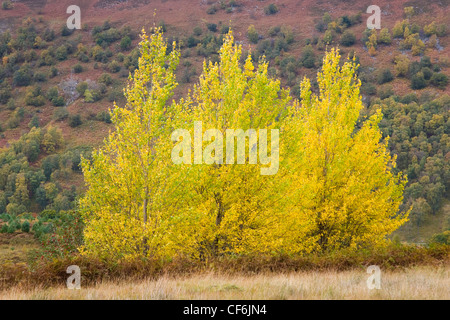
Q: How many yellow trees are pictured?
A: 3